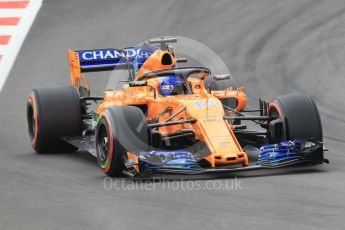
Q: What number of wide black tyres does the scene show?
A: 3